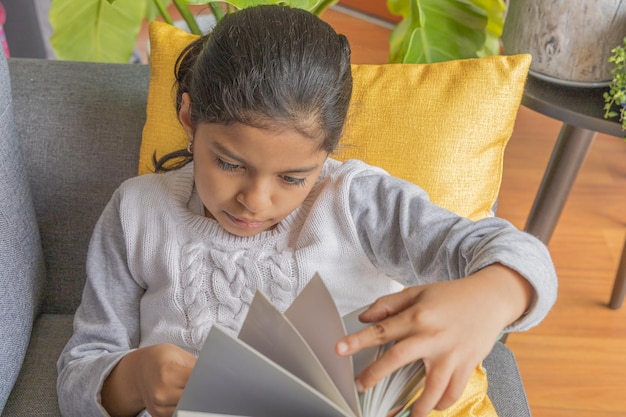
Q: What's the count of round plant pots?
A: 1